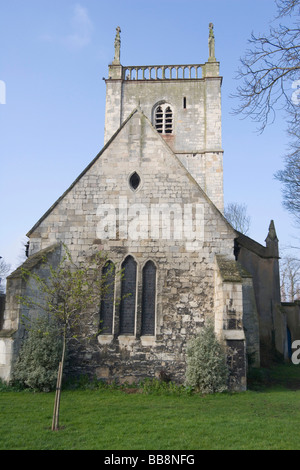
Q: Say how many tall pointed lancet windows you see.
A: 3